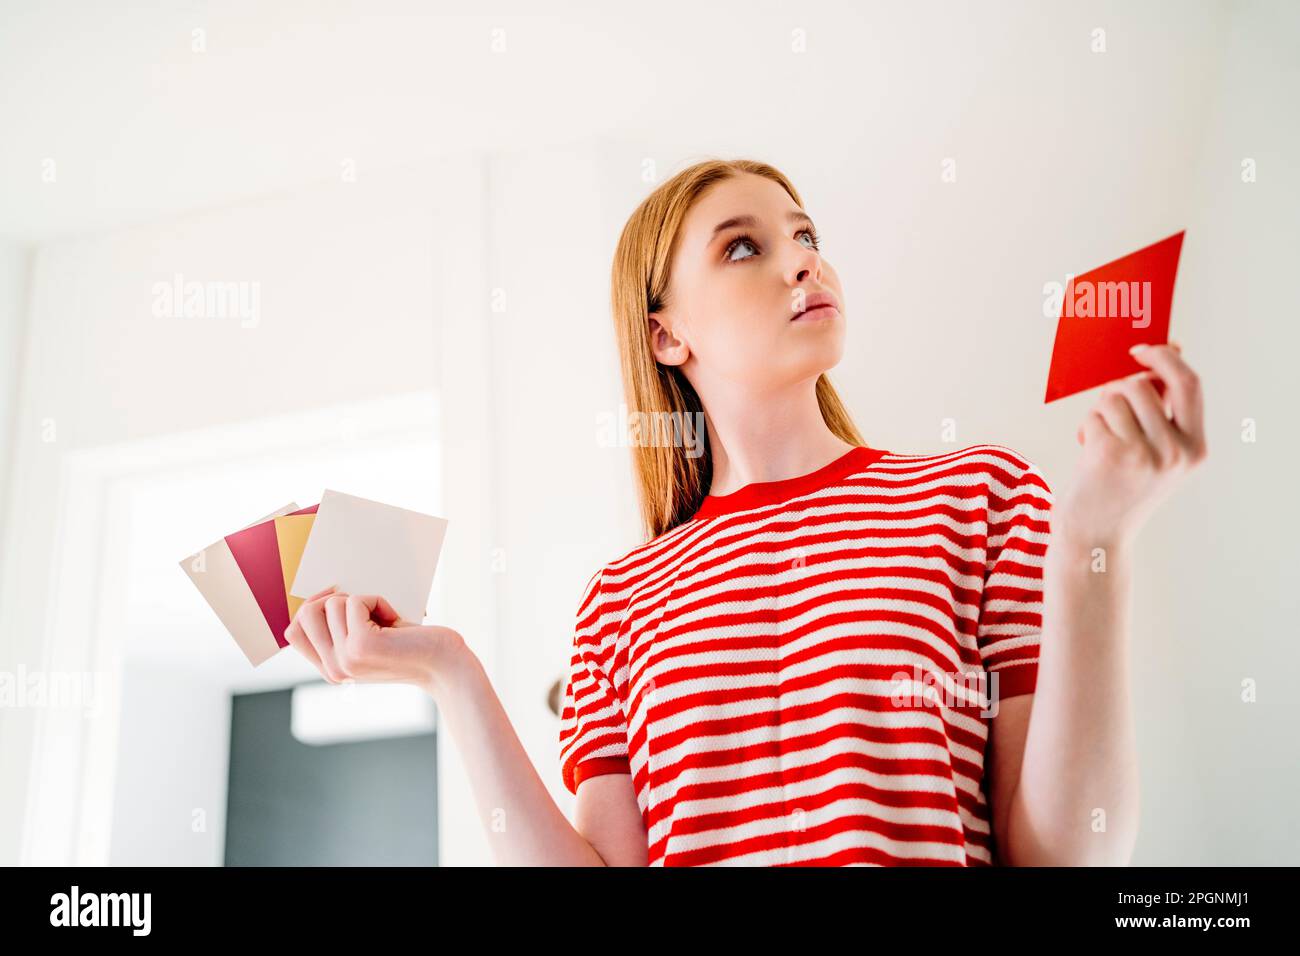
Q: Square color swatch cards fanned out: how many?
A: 4